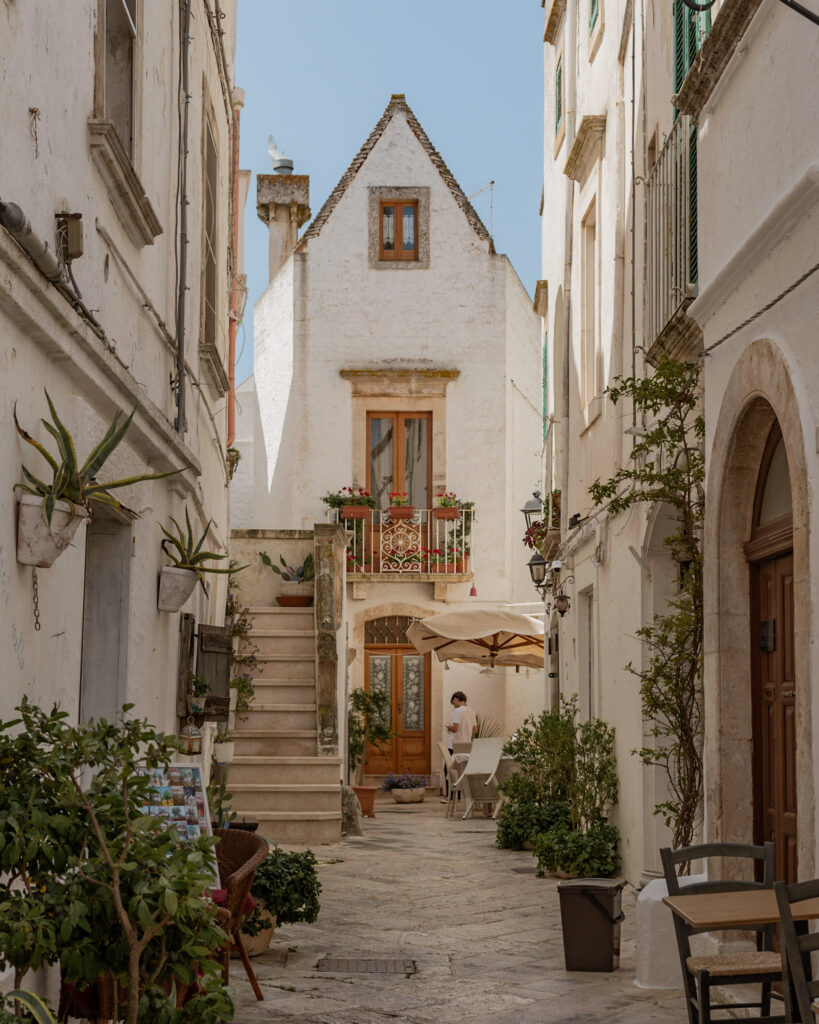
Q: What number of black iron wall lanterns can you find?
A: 3